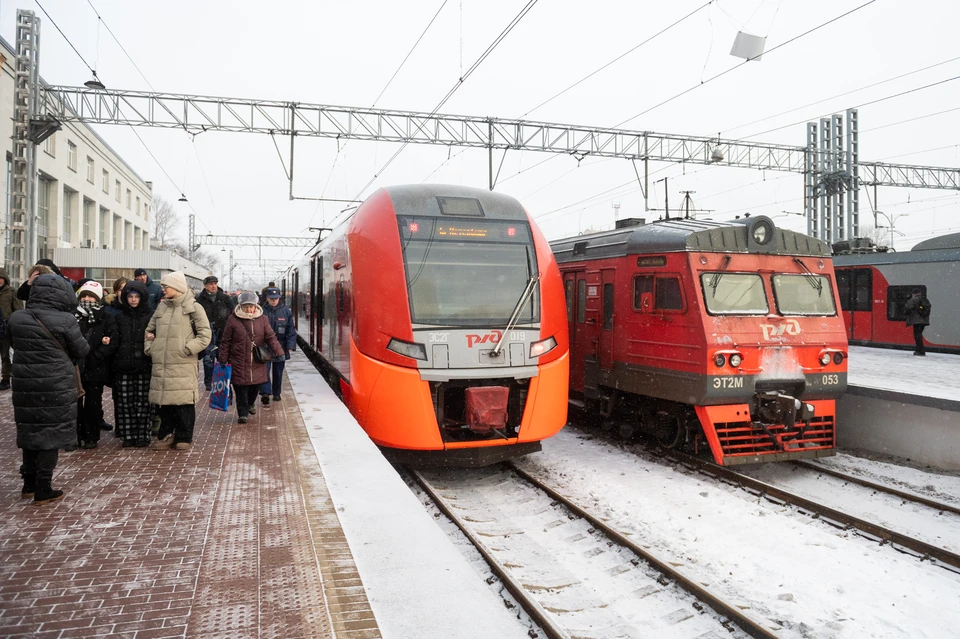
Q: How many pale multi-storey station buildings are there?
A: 1